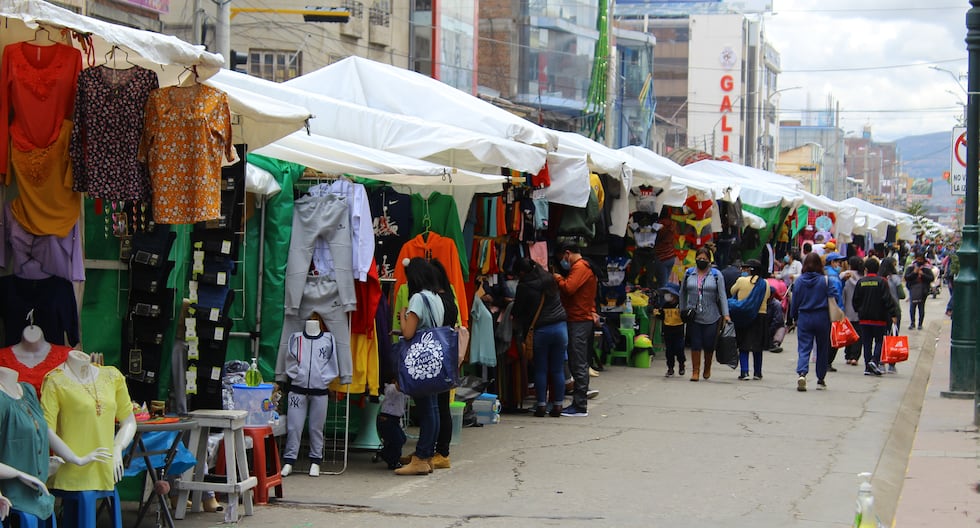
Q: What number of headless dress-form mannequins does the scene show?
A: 4